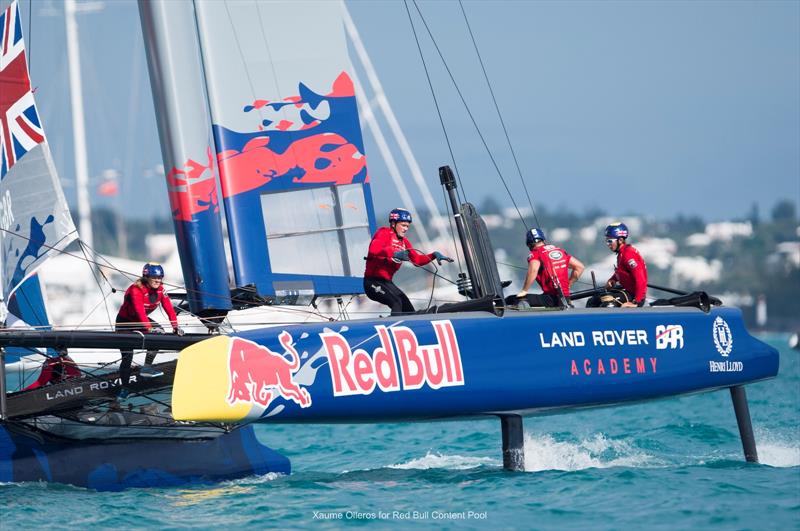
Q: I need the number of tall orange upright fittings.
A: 0